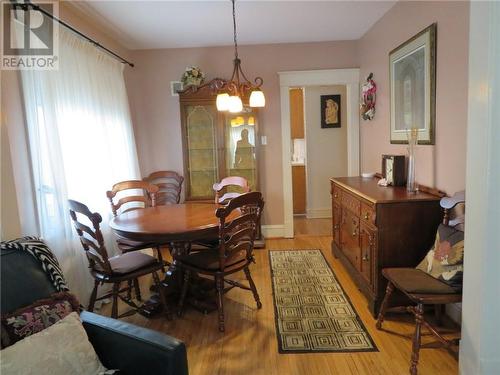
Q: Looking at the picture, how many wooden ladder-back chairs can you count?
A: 6